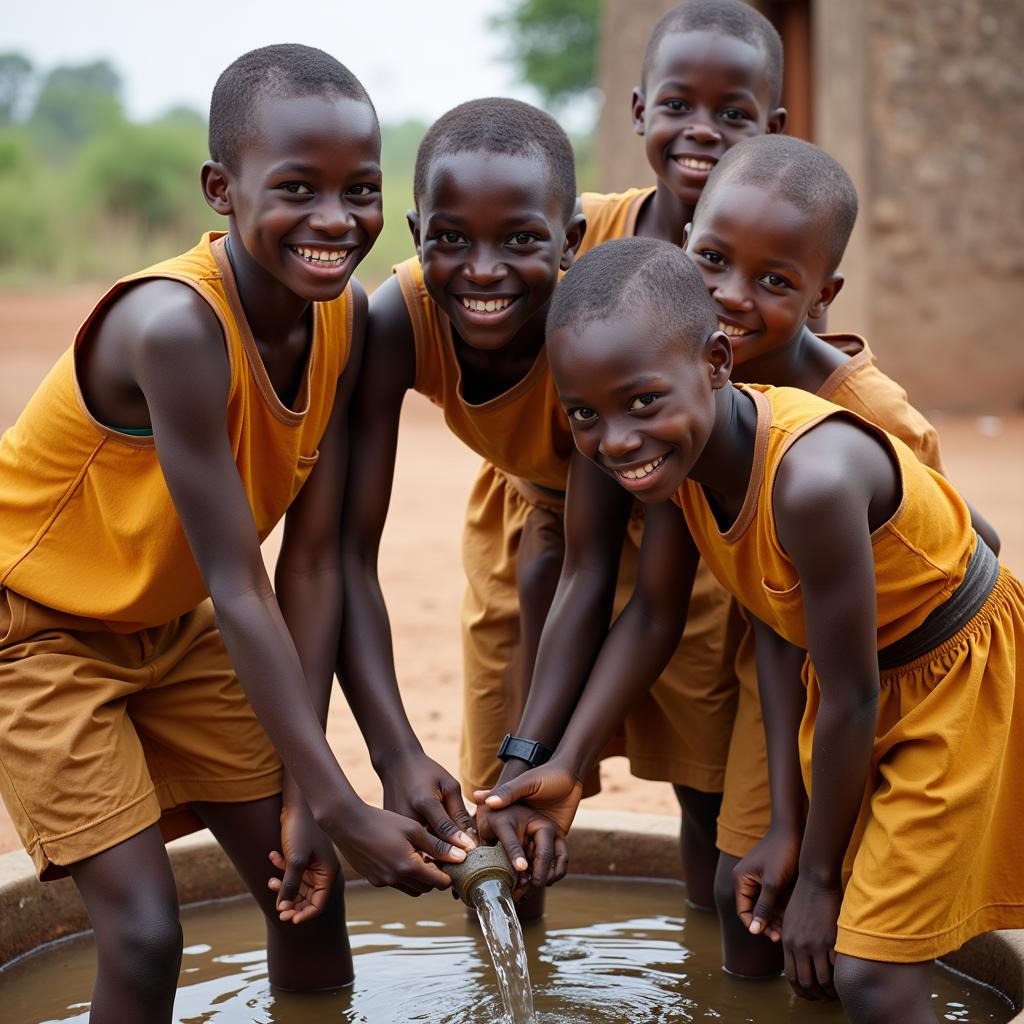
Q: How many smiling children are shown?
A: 5